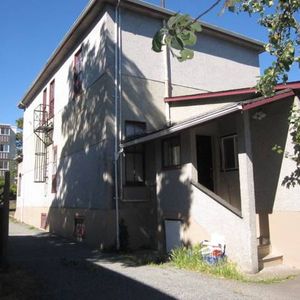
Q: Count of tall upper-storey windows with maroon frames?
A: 3